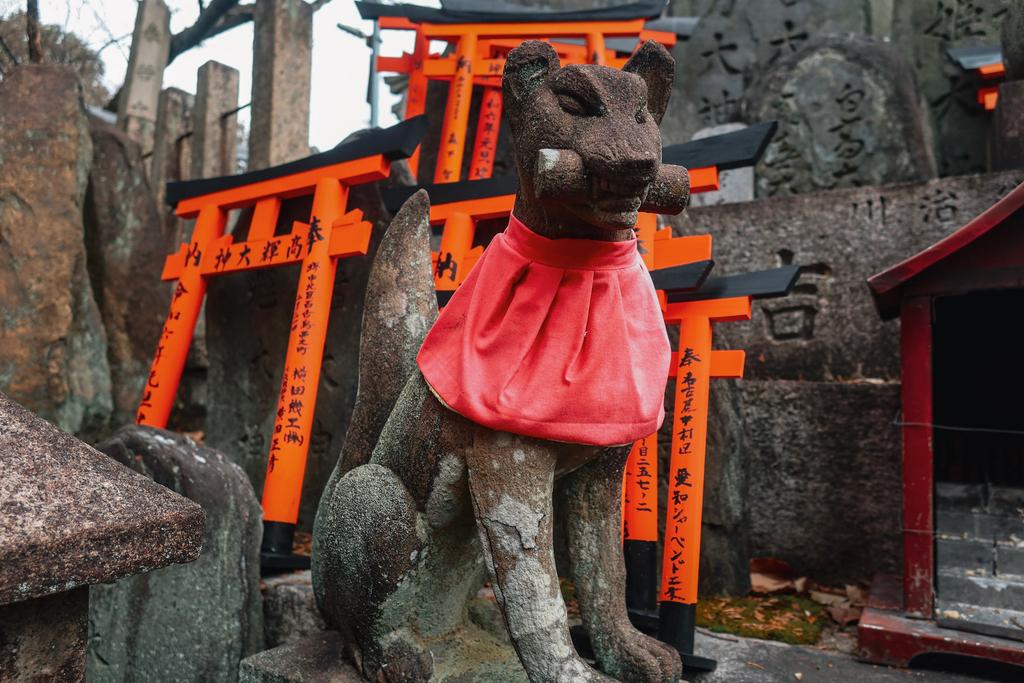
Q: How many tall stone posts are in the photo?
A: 4